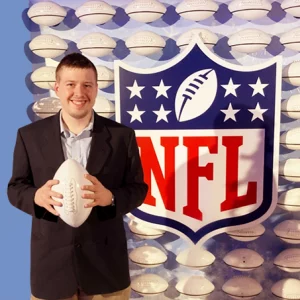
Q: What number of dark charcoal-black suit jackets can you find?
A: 1